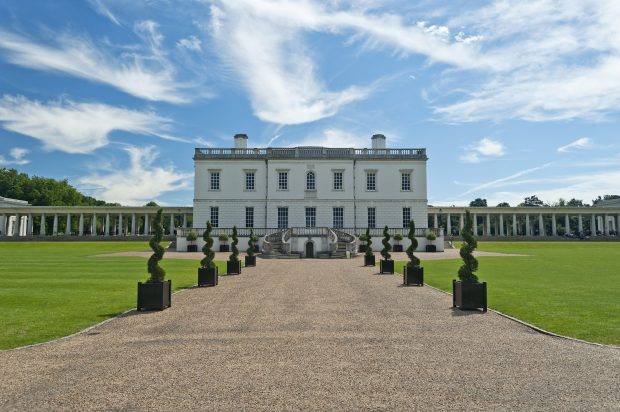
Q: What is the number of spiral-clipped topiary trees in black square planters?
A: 8